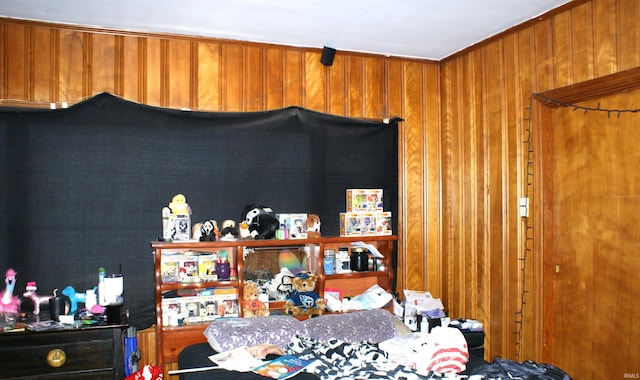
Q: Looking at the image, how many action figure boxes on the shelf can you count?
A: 15